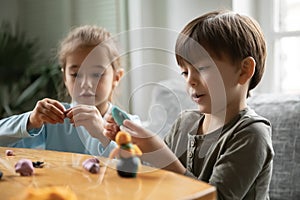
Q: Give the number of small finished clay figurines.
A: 1